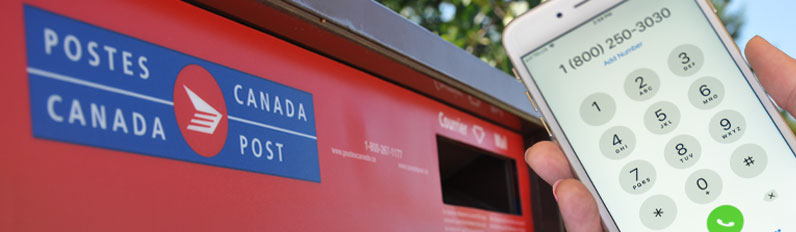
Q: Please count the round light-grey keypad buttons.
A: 12